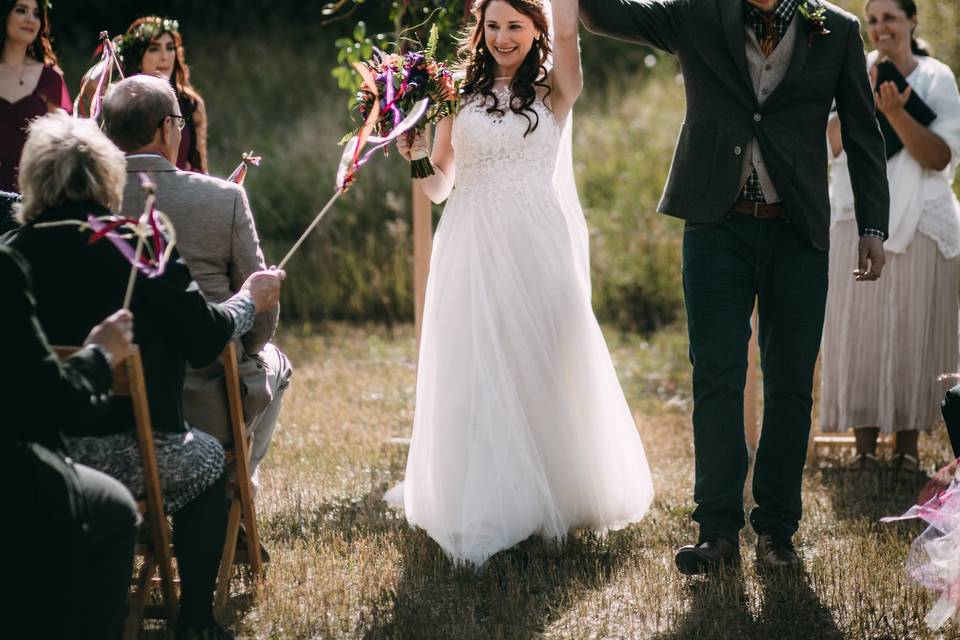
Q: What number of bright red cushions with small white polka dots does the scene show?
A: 0